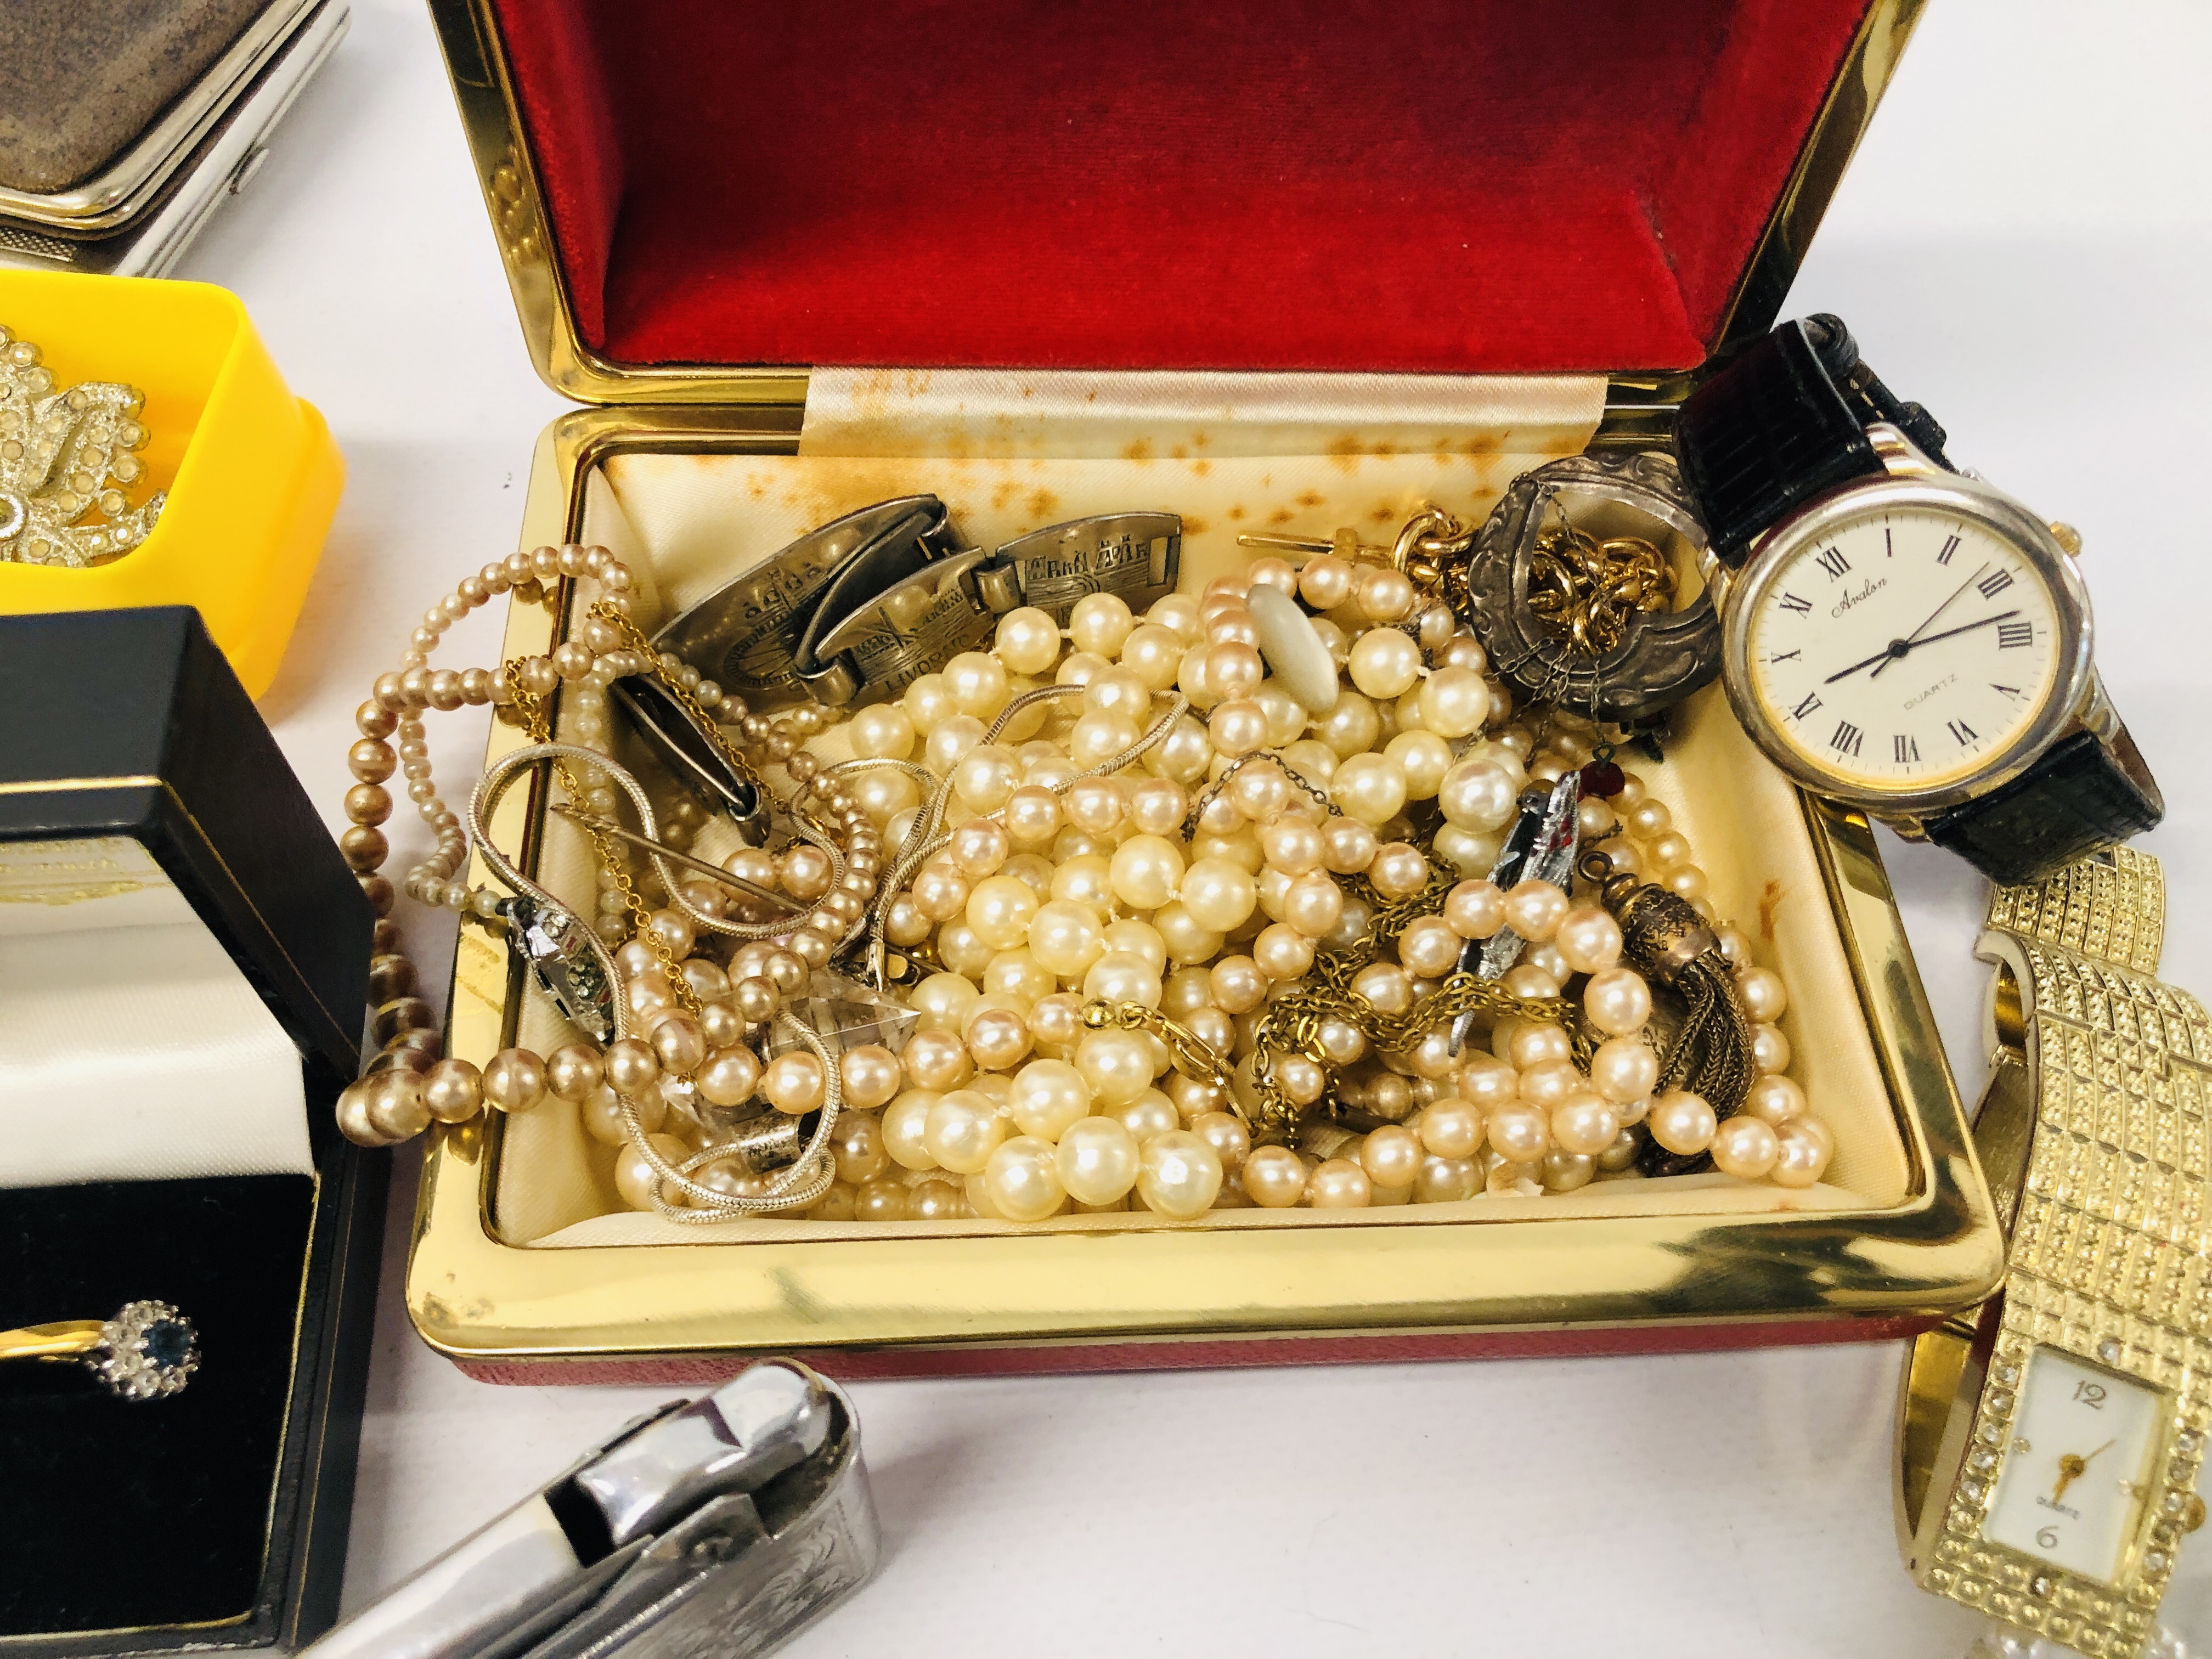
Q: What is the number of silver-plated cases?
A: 2